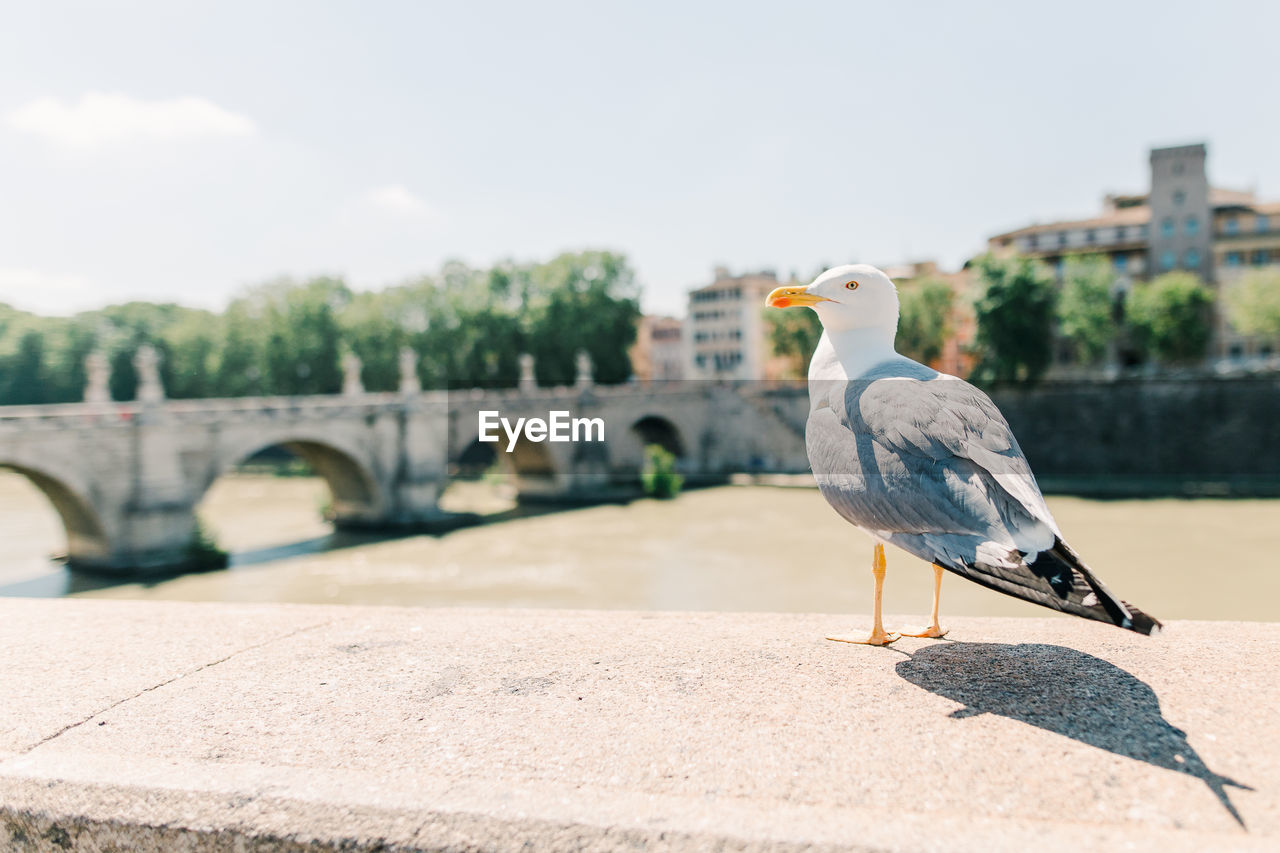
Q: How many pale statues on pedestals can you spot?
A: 6